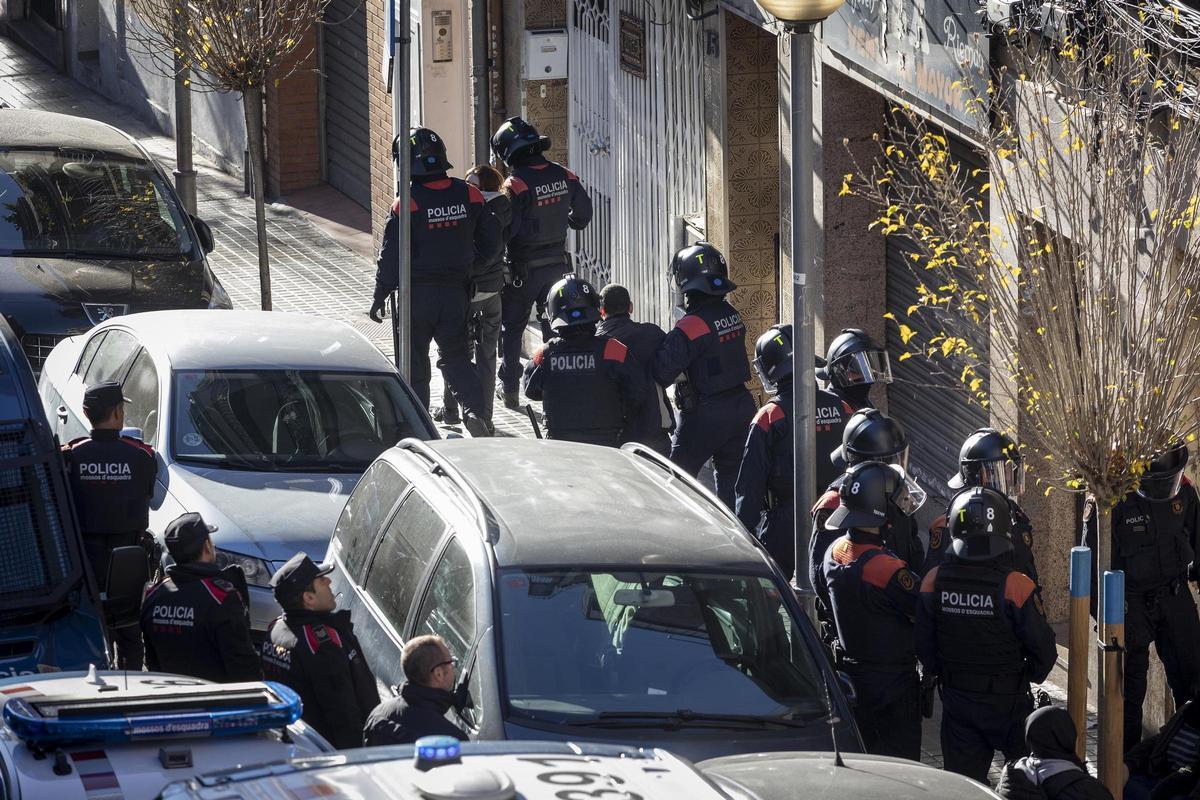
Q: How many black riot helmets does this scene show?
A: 11